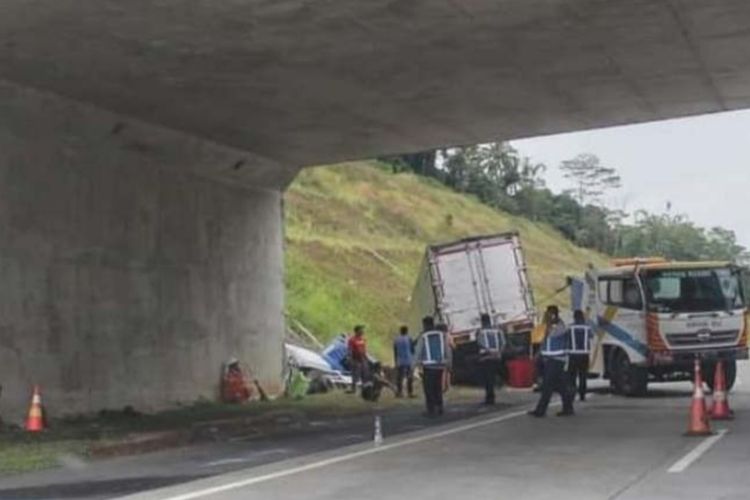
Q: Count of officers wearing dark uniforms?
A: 4